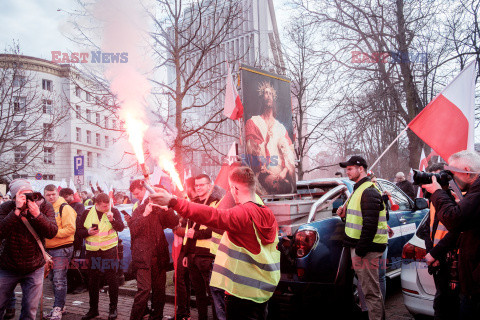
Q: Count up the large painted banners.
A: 1